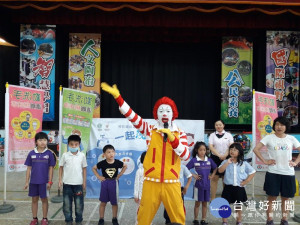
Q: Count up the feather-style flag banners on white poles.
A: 3